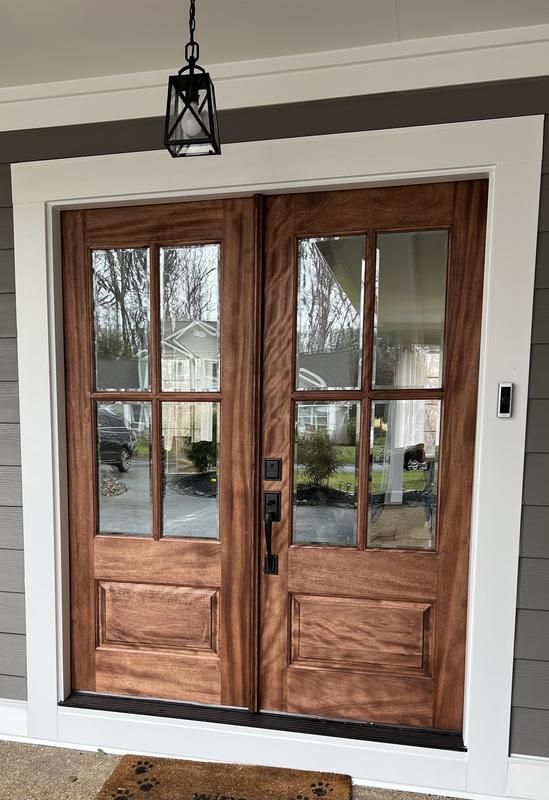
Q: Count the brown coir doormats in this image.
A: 1